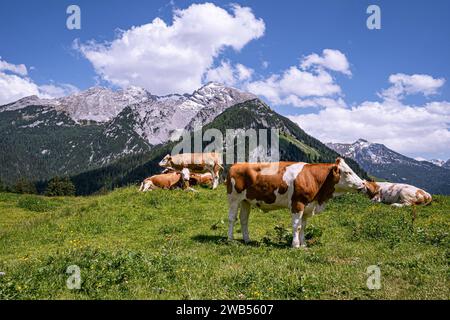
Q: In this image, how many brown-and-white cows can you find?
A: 5